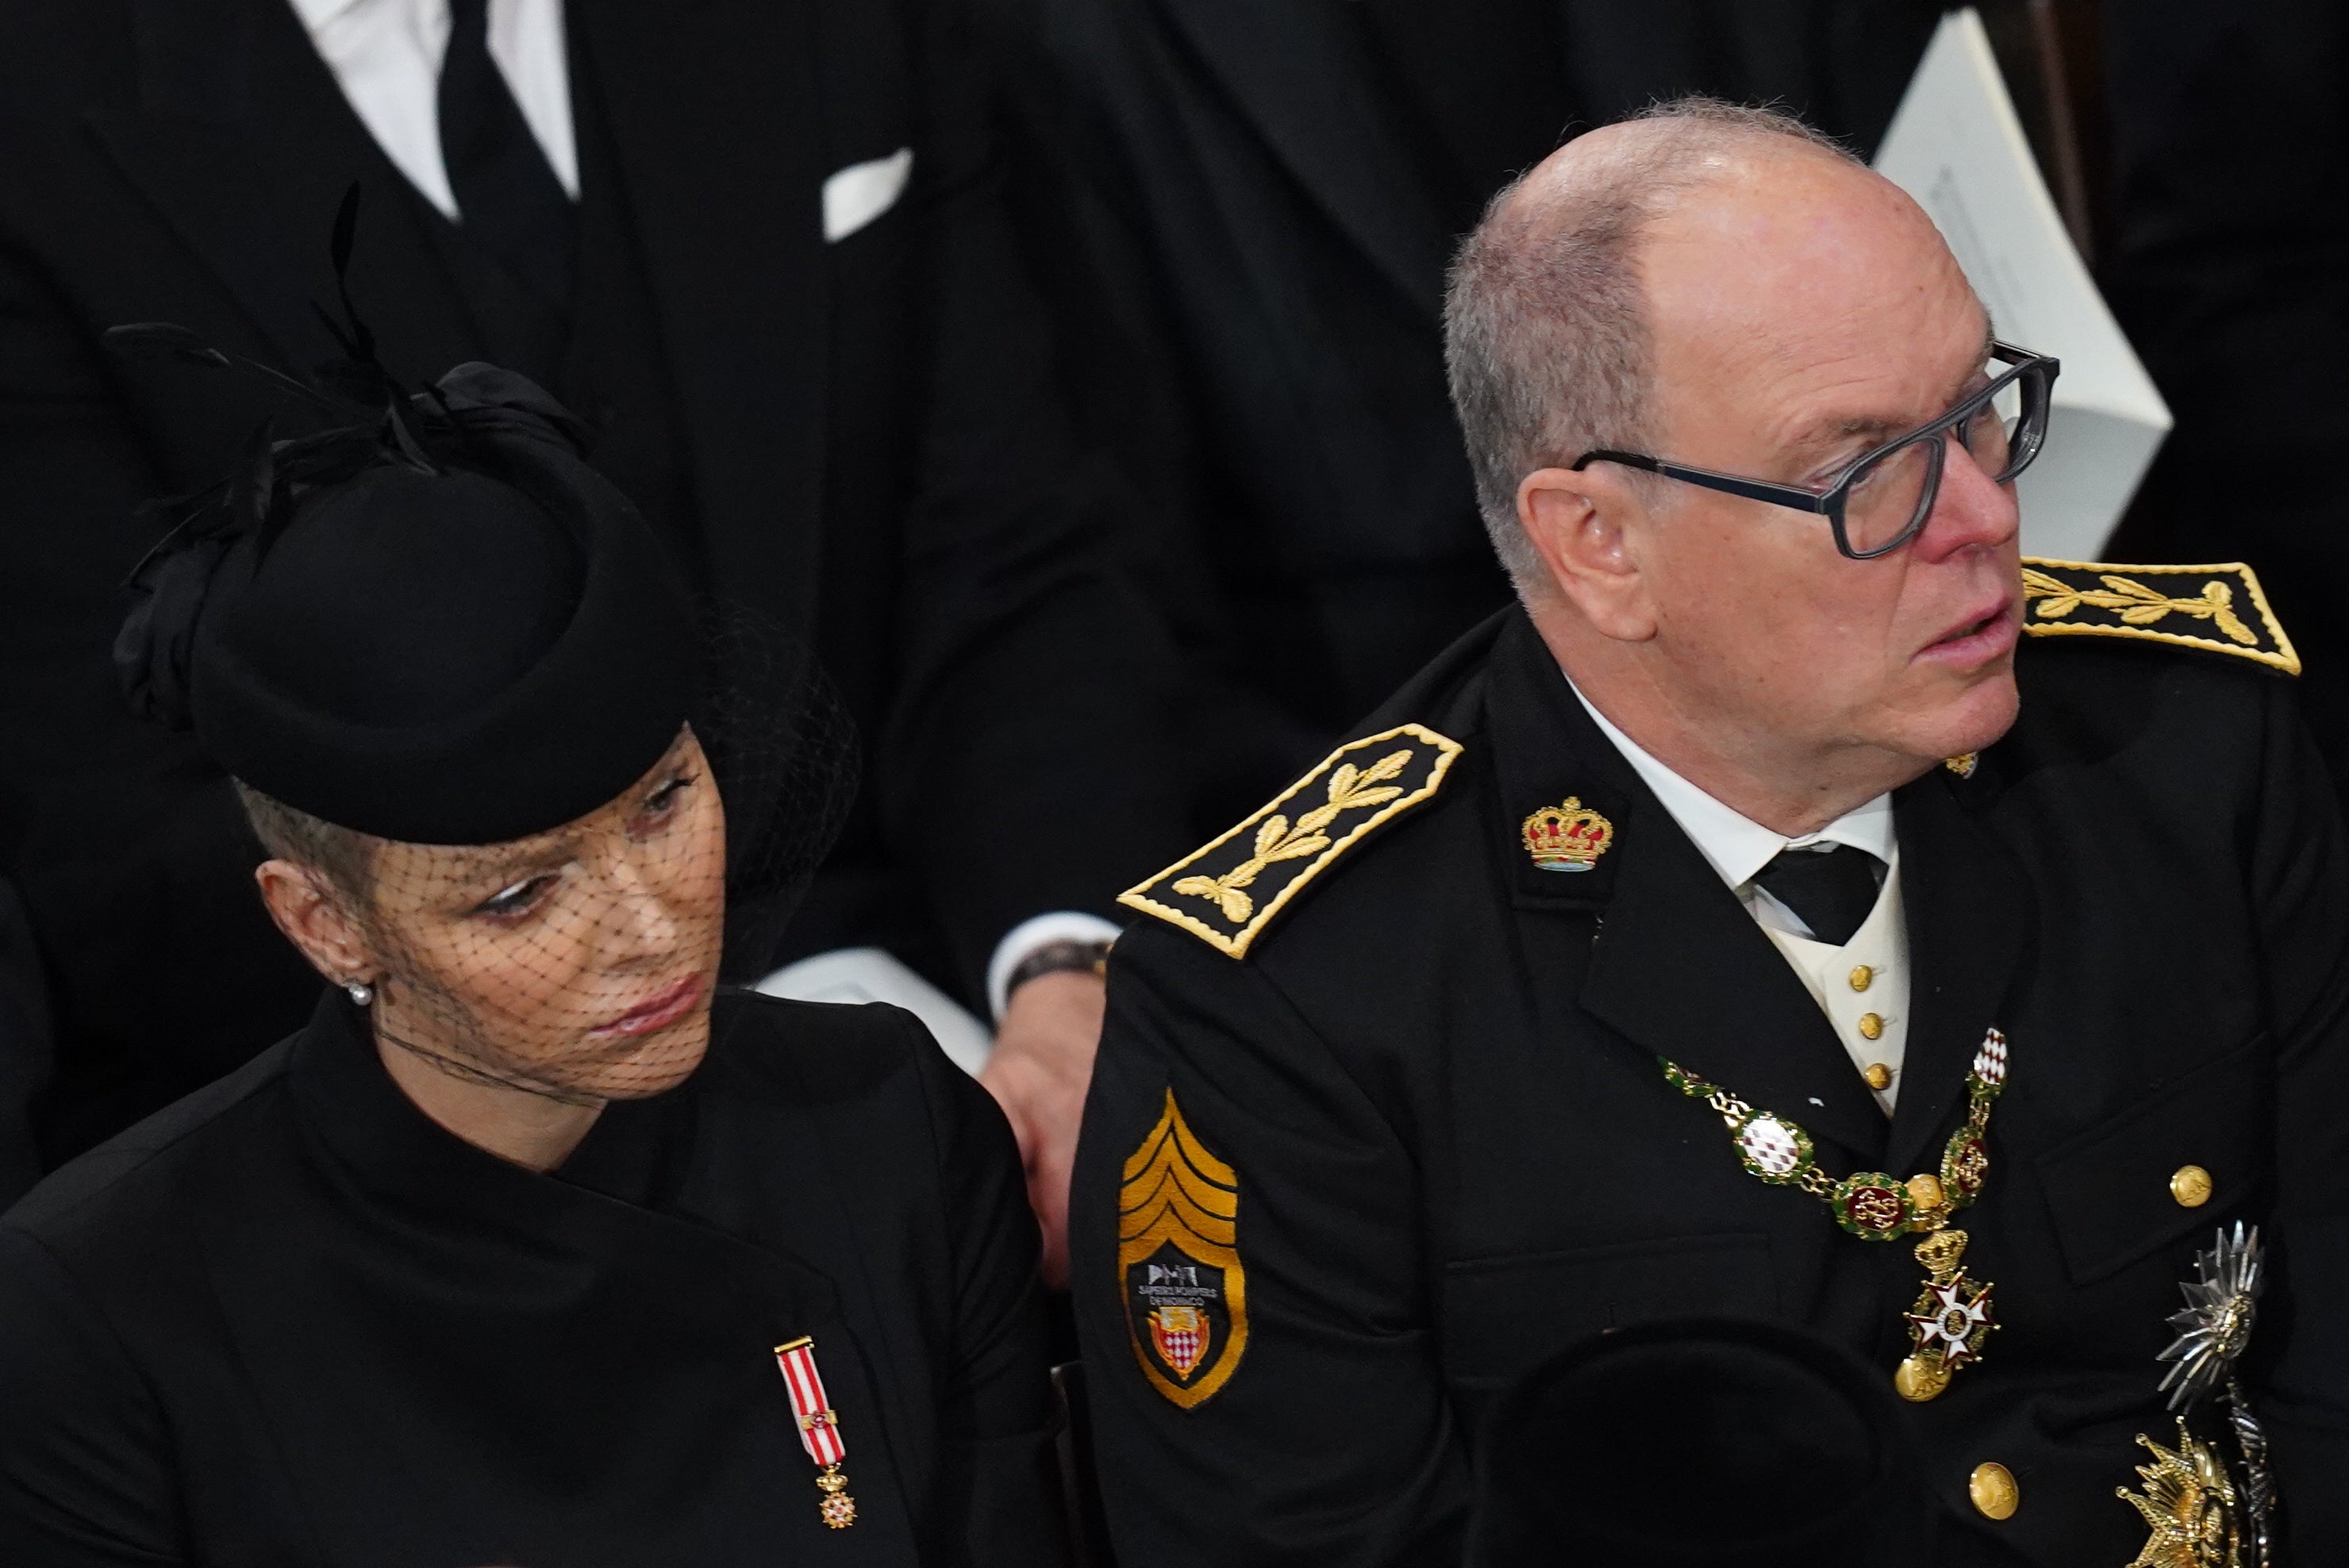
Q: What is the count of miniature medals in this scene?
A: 1